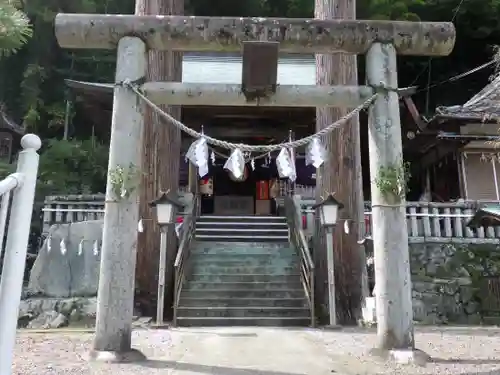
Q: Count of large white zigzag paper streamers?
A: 4